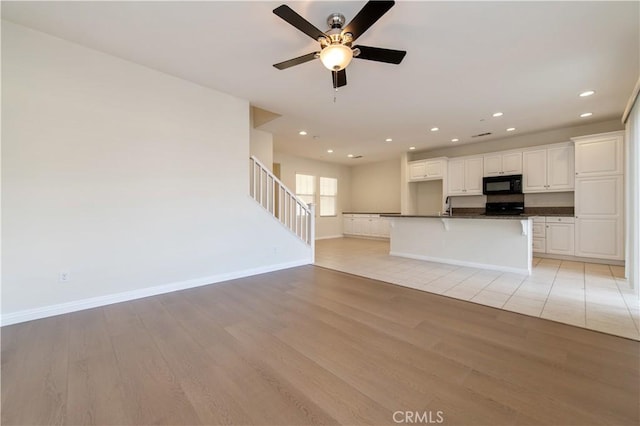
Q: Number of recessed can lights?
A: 11